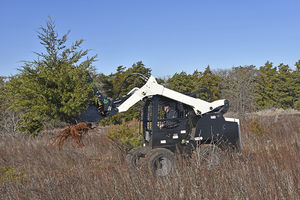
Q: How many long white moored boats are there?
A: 0